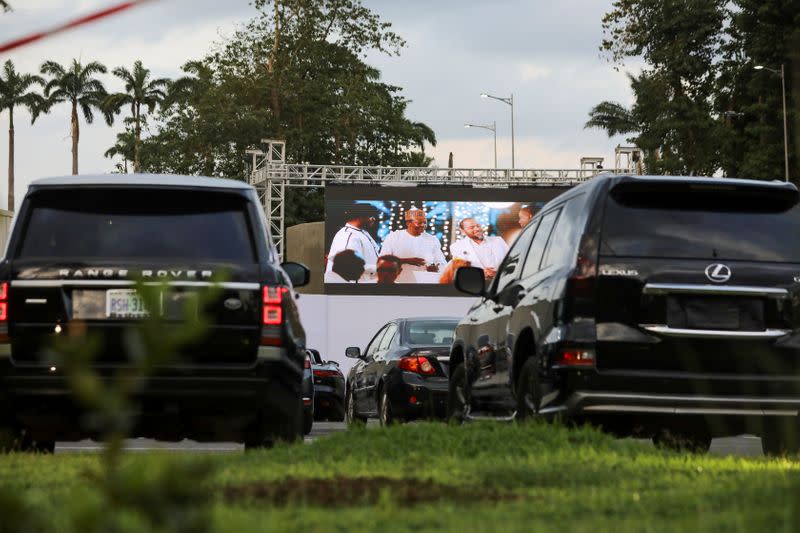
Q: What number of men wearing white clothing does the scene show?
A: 3